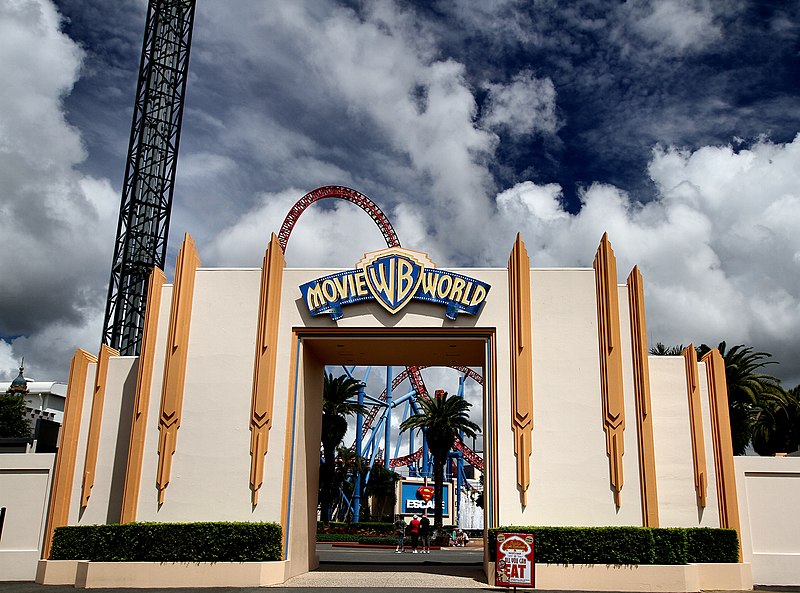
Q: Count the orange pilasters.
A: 10